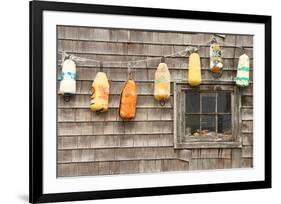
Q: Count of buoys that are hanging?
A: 7